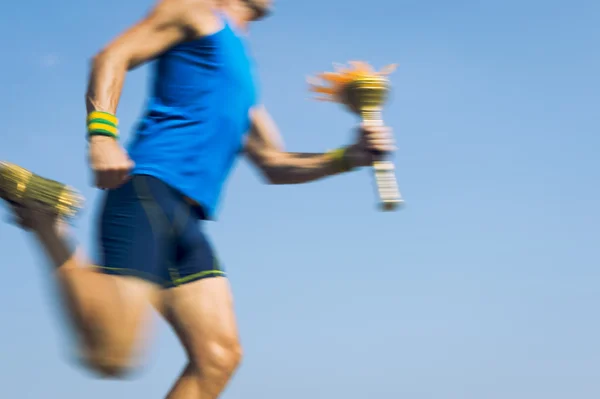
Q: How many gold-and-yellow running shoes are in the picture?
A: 1